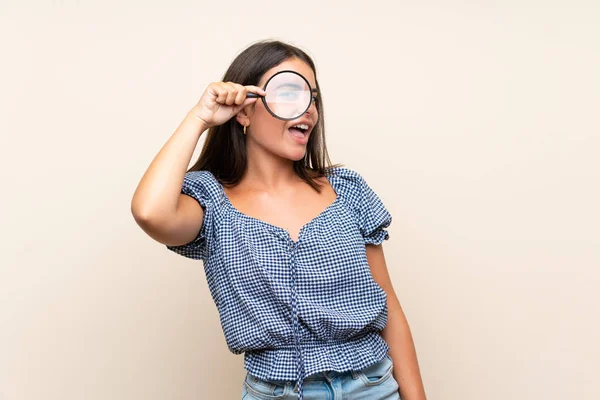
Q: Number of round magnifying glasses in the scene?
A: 1